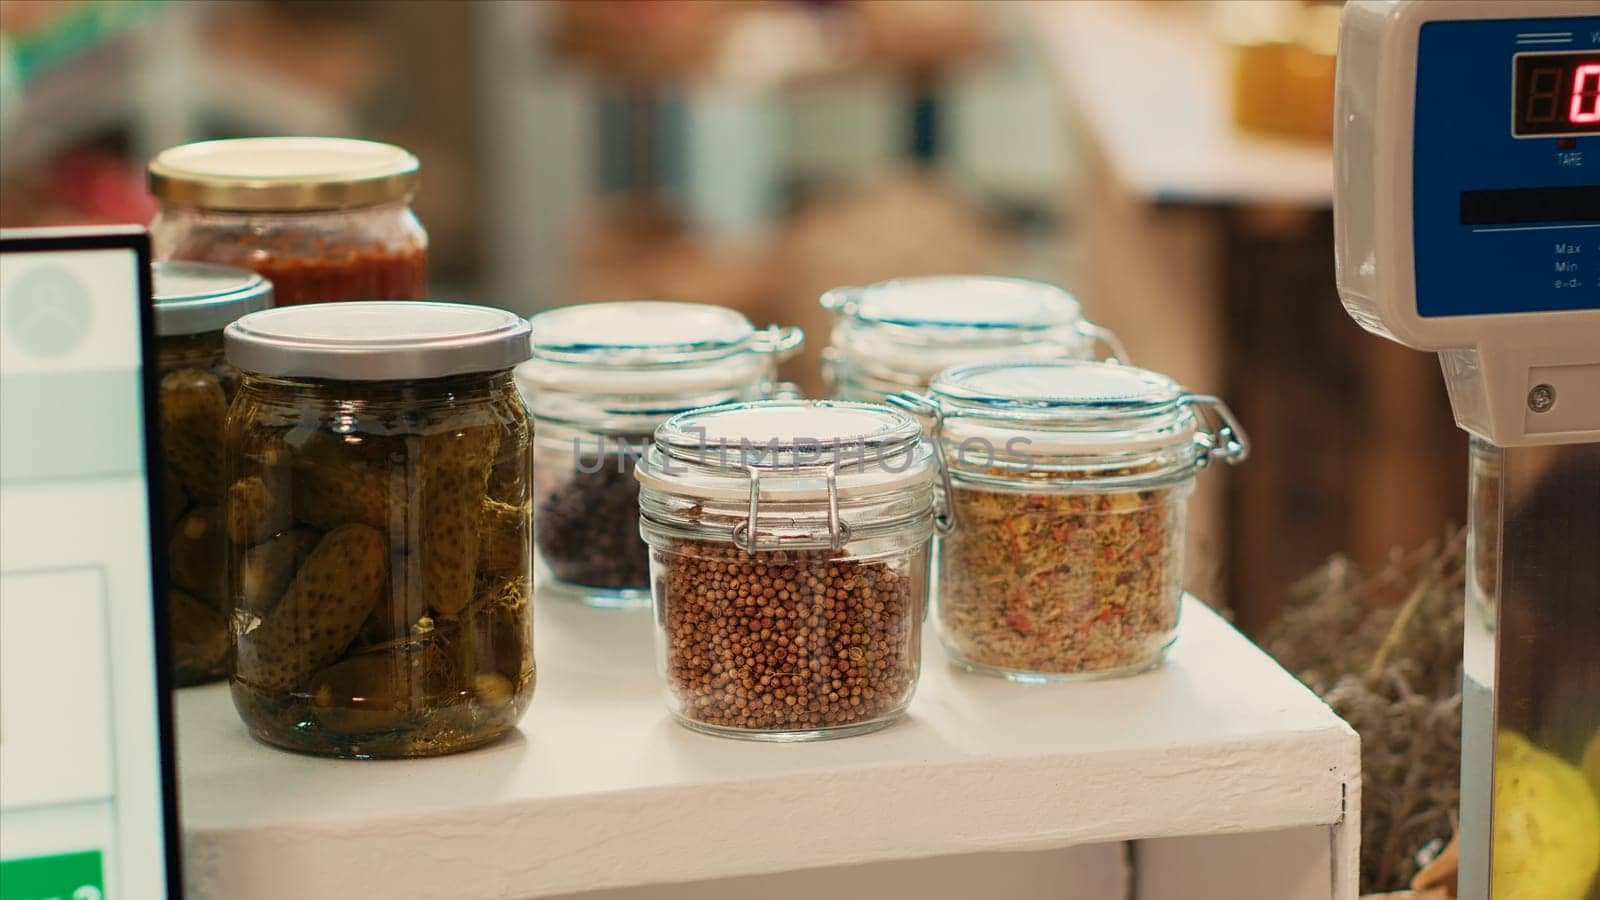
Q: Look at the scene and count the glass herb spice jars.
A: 4